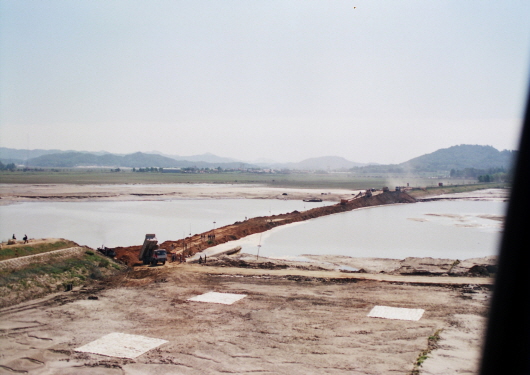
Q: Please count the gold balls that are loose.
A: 0